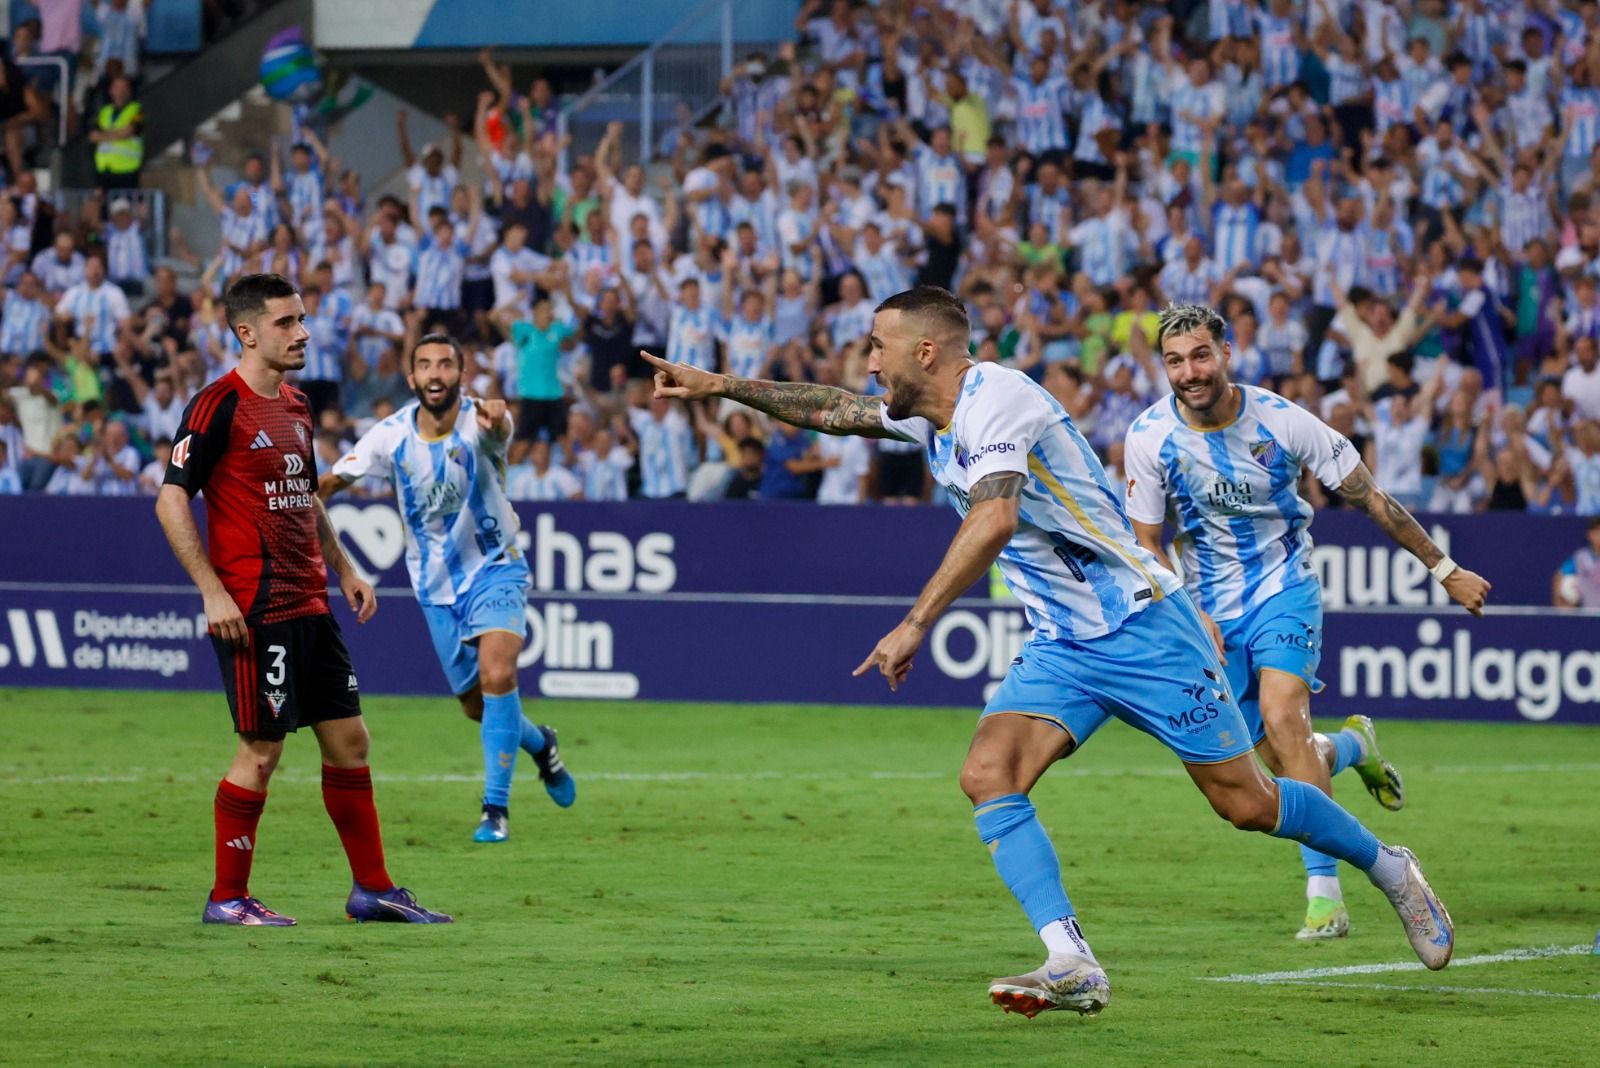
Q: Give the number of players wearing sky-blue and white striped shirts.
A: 3